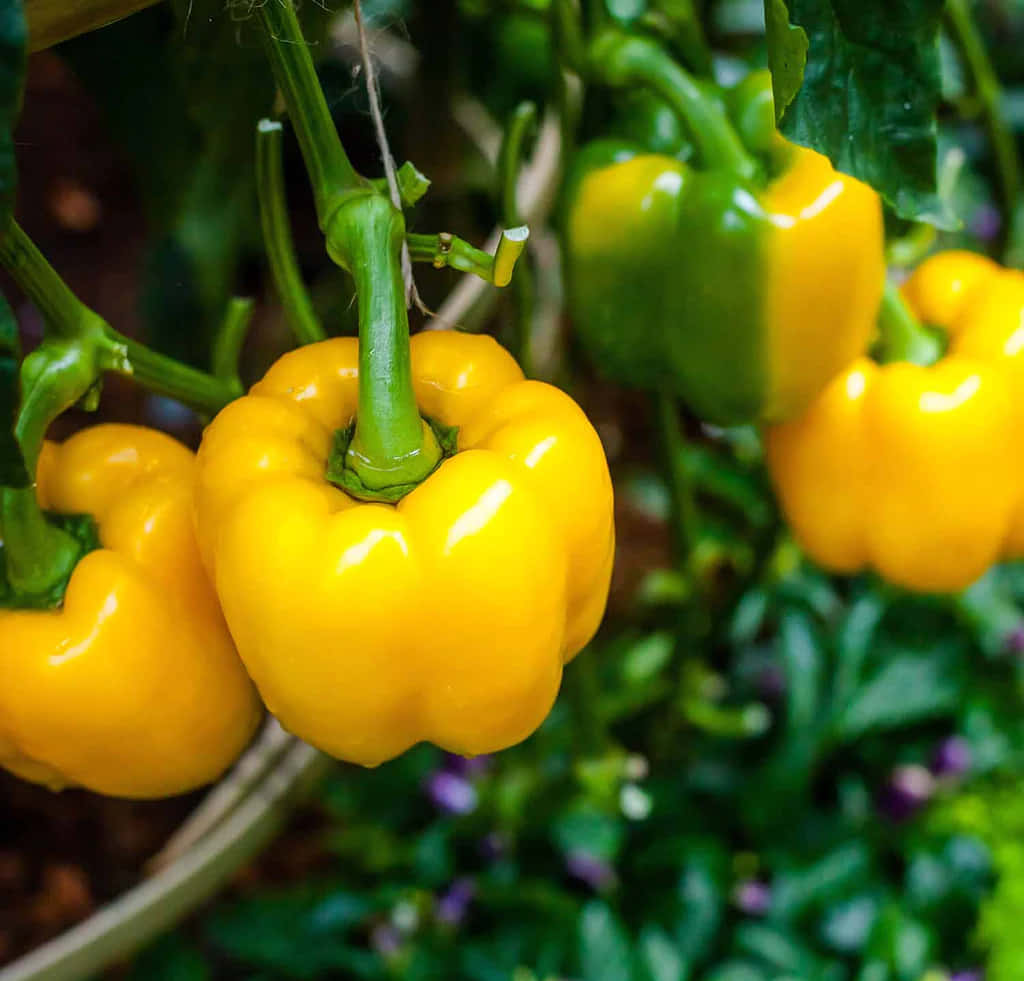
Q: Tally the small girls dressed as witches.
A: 0